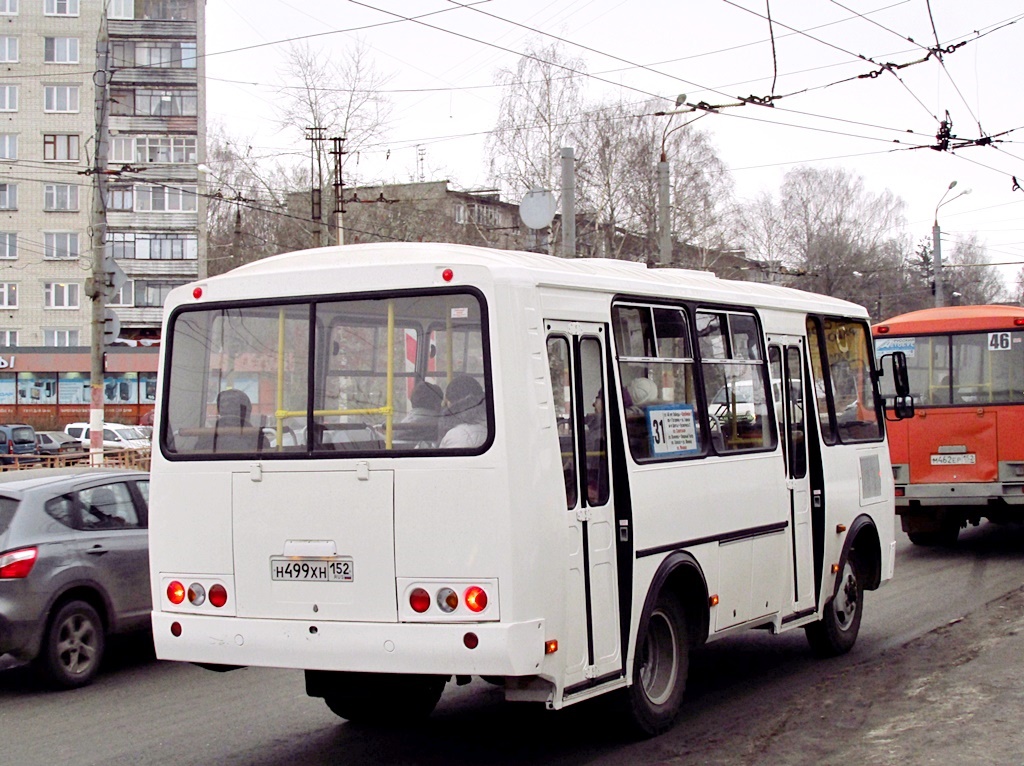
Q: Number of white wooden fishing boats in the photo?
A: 0